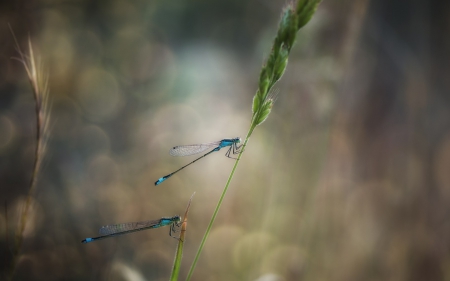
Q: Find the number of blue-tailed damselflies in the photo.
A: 2